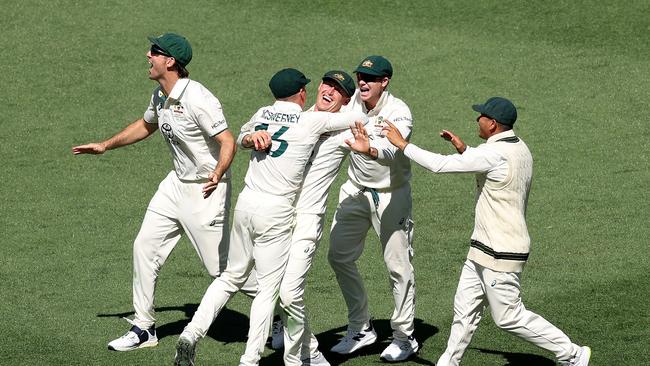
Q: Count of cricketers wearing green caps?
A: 5